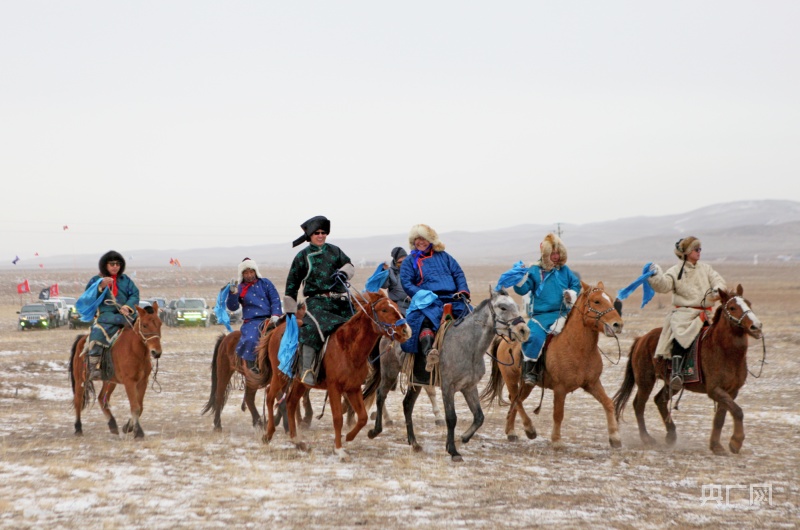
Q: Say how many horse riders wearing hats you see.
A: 7